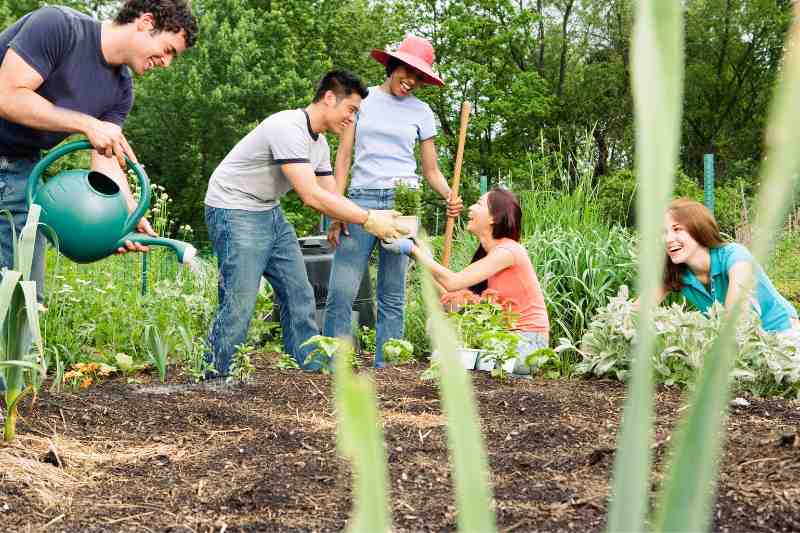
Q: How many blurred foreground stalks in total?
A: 4